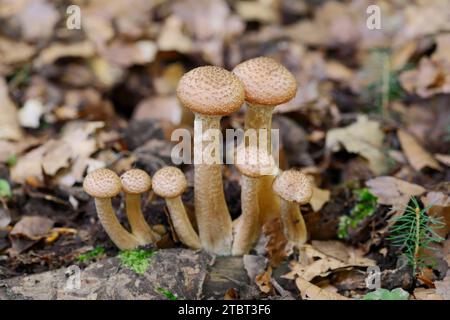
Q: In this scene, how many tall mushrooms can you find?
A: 2